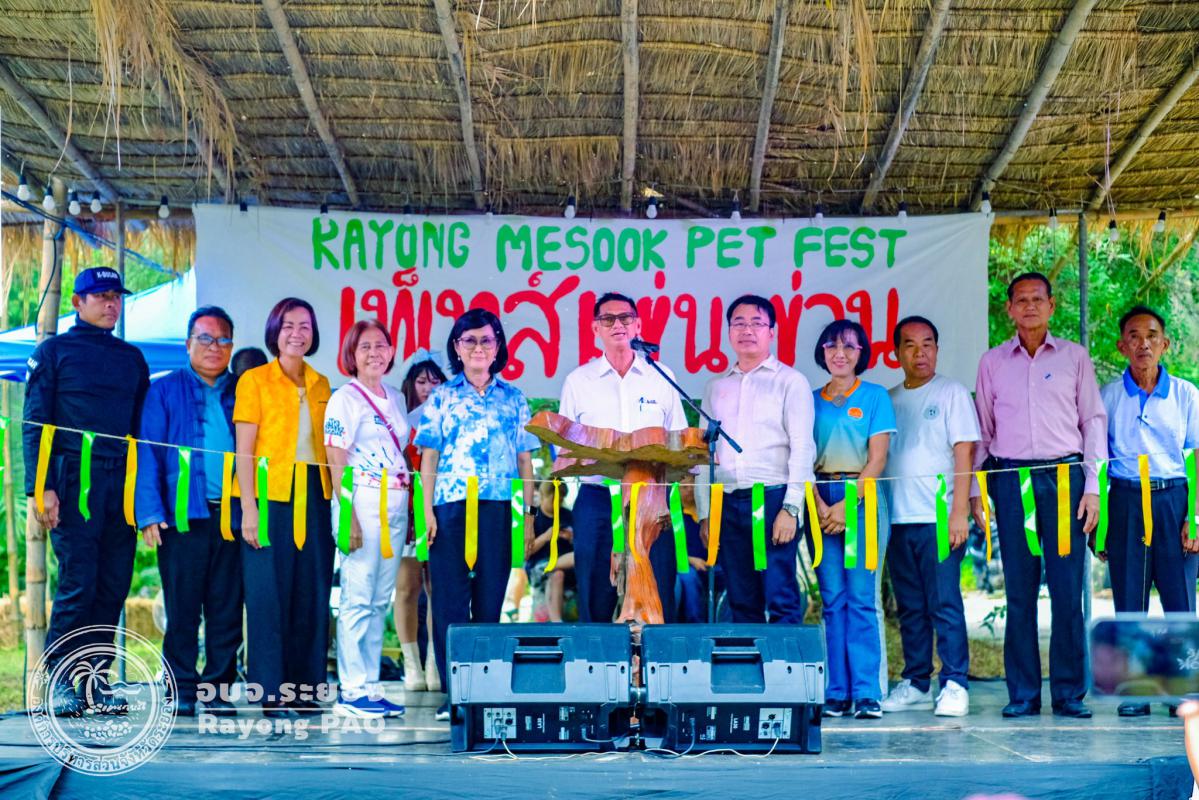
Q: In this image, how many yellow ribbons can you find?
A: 14